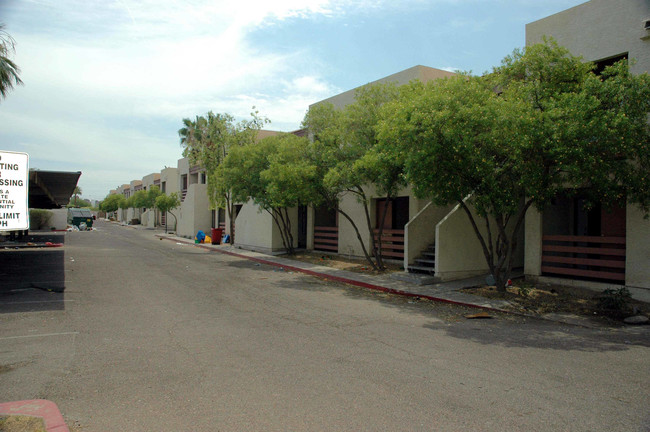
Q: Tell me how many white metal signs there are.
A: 1